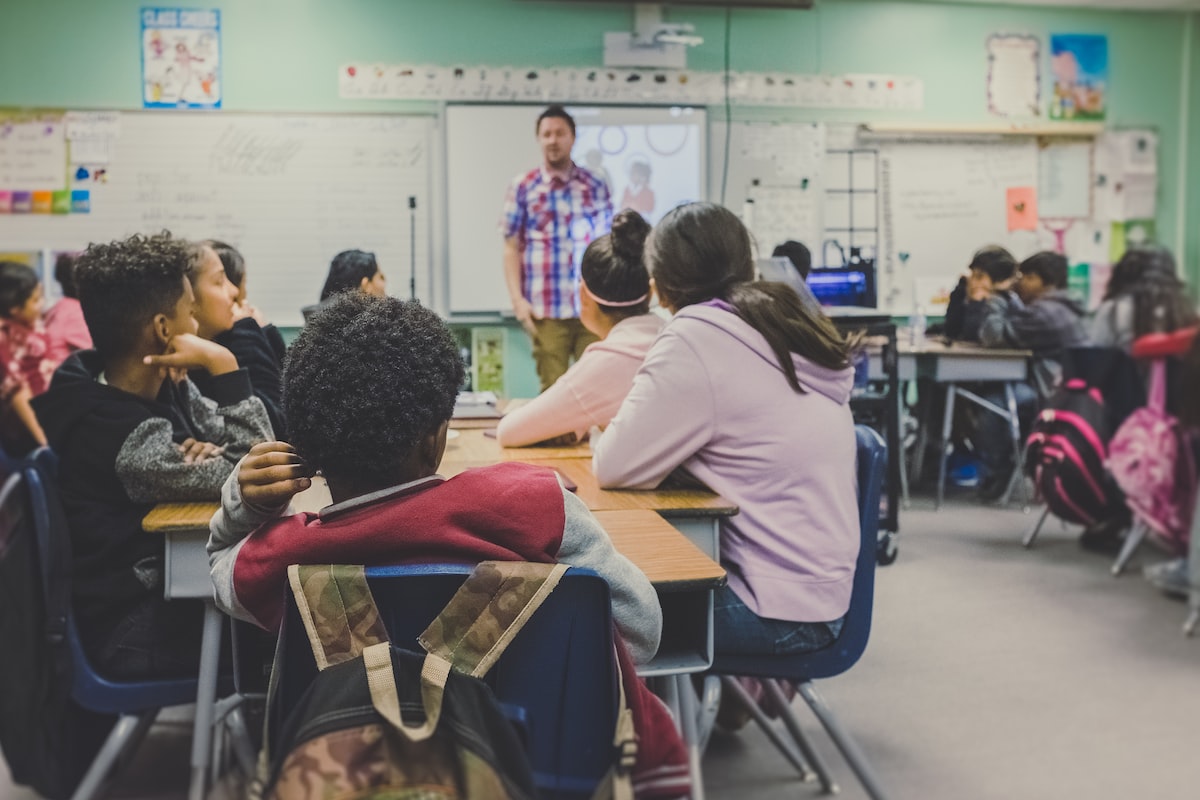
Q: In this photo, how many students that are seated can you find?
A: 13